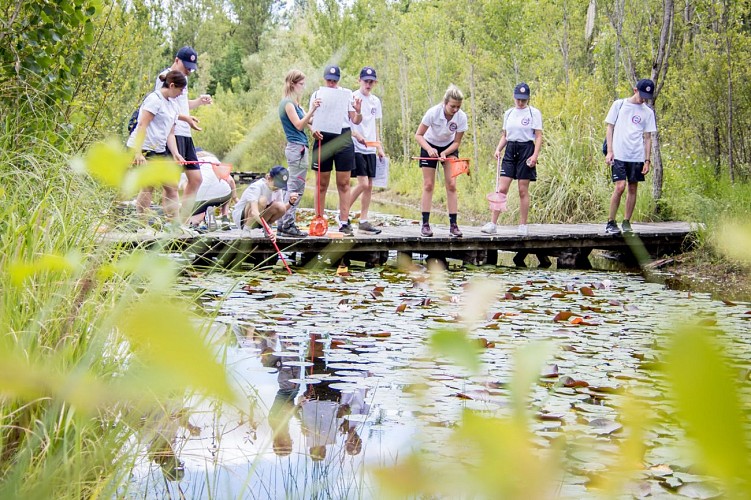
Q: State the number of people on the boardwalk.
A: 10